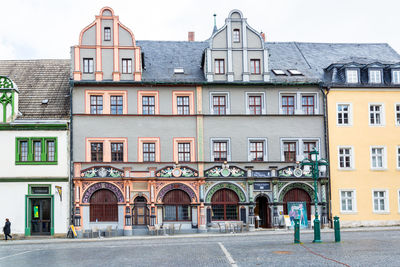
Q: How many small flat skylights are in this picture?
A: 3